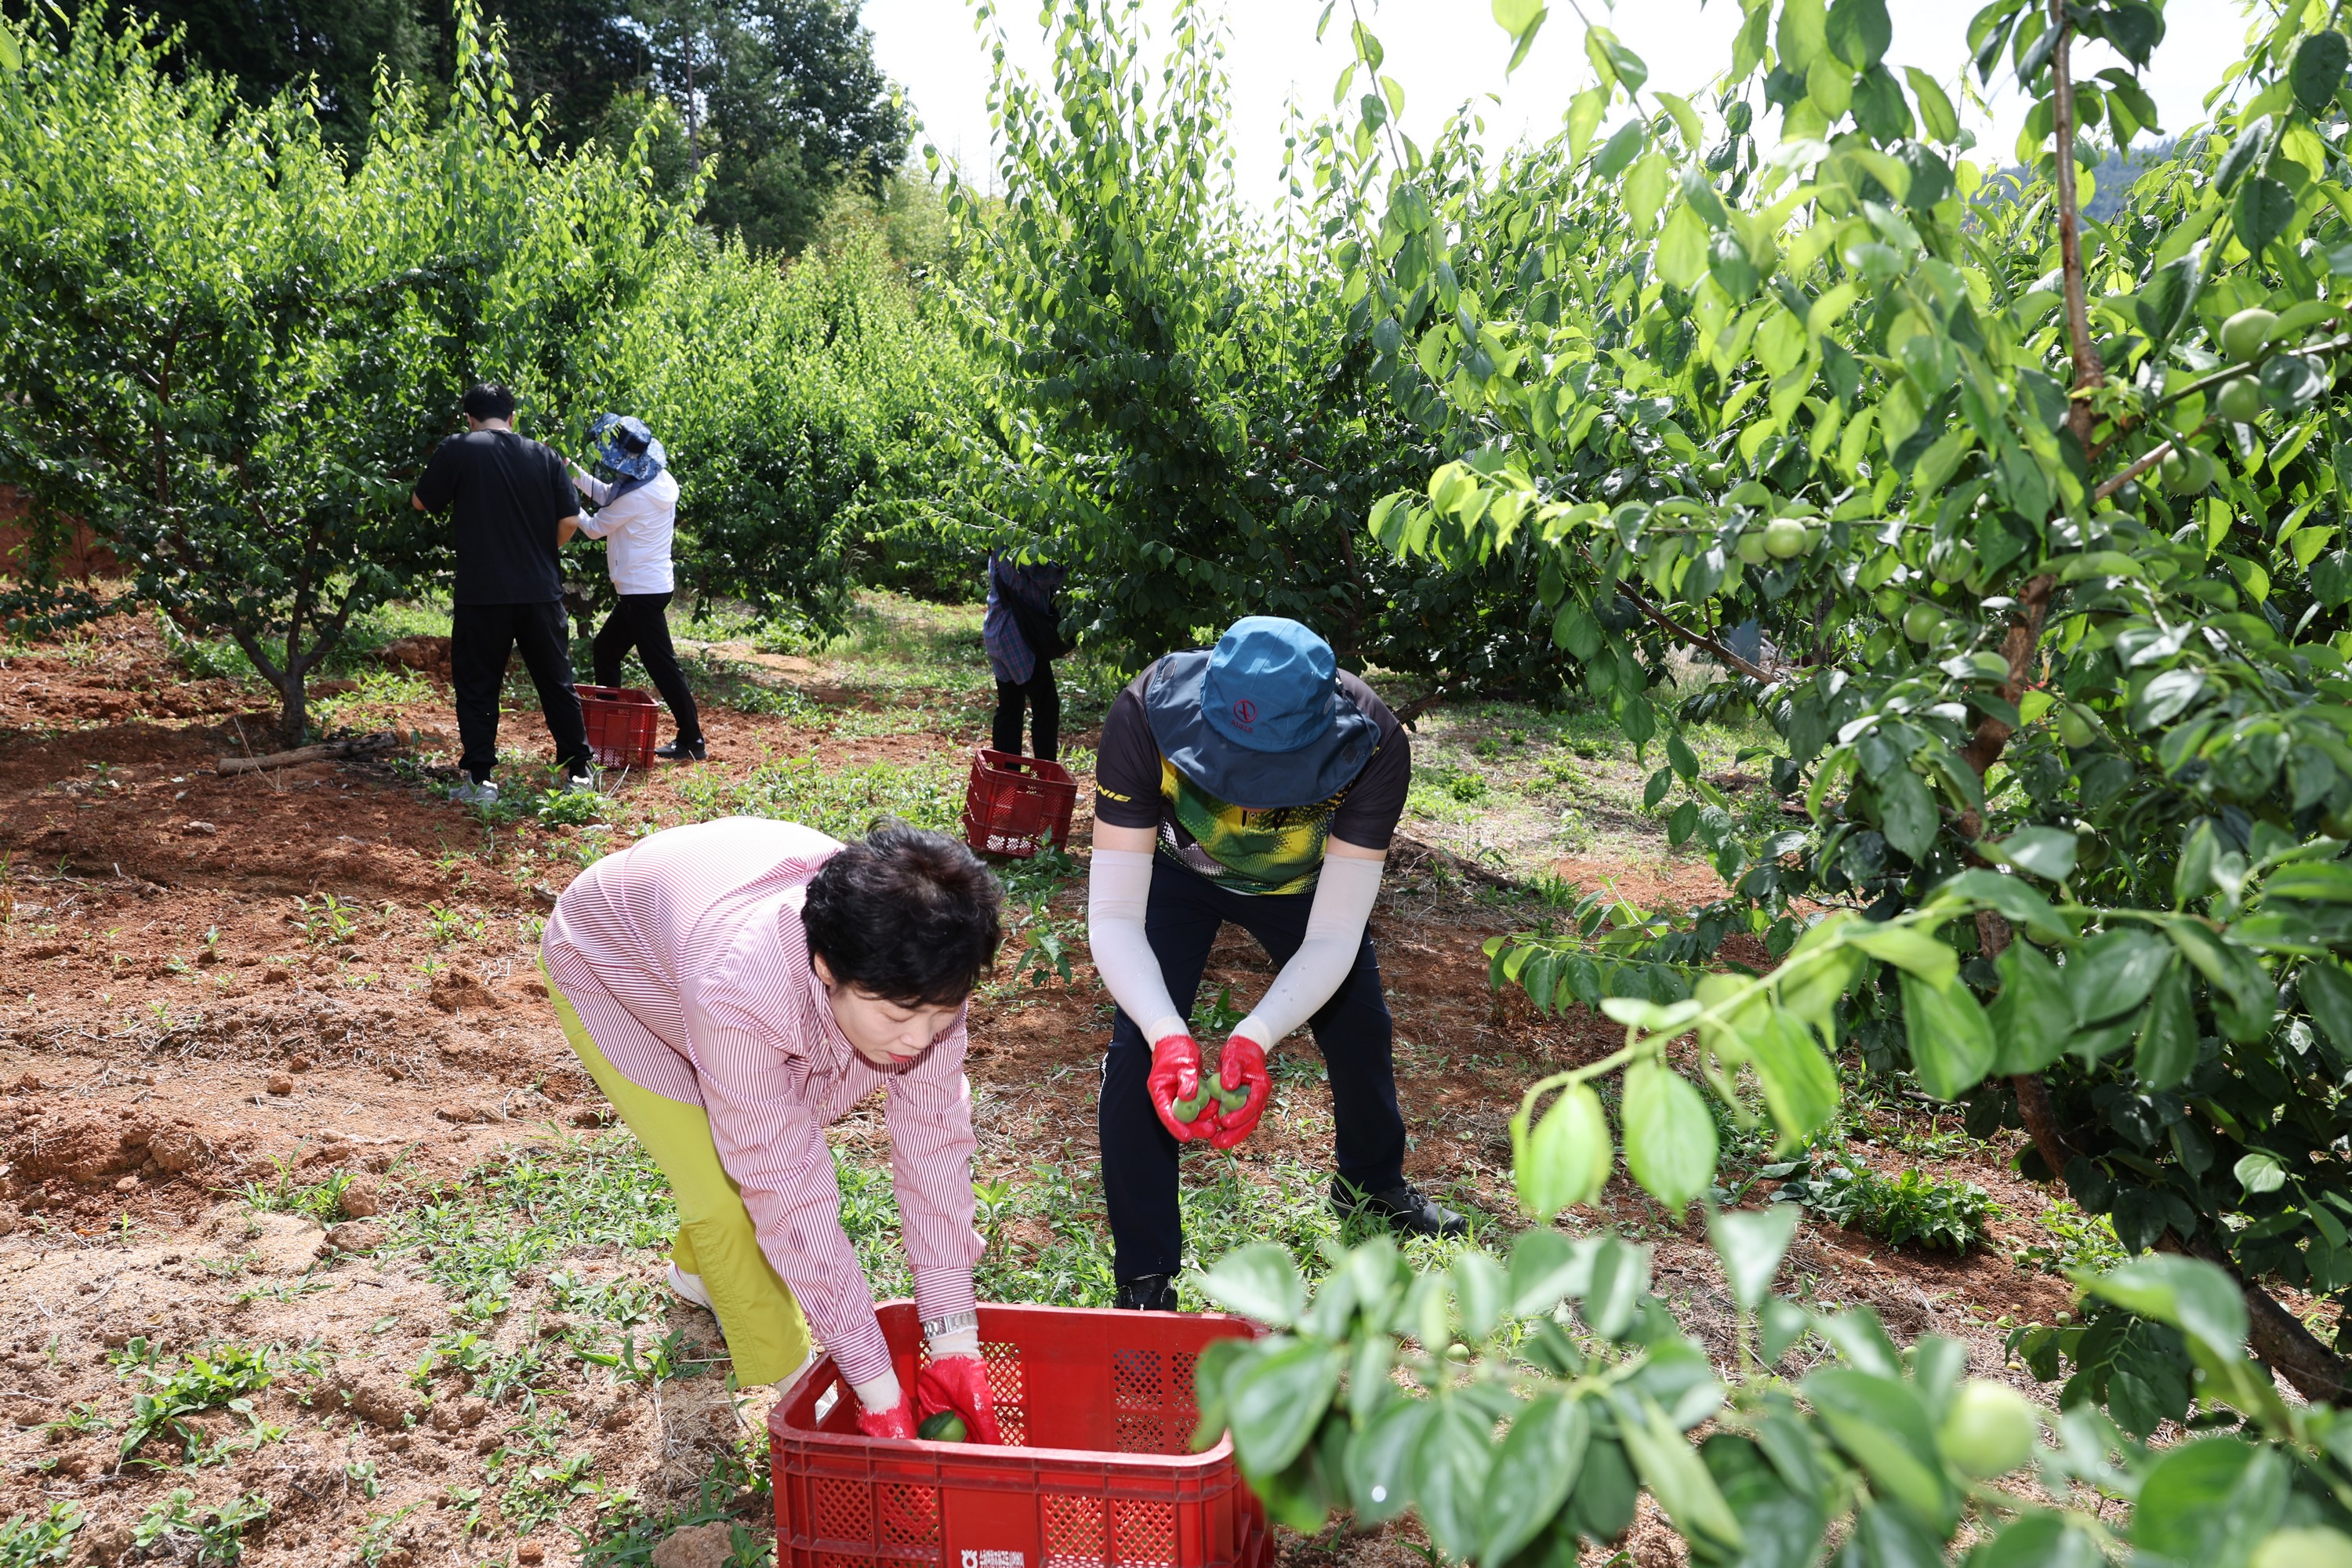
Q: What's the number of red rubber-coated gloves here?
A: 4